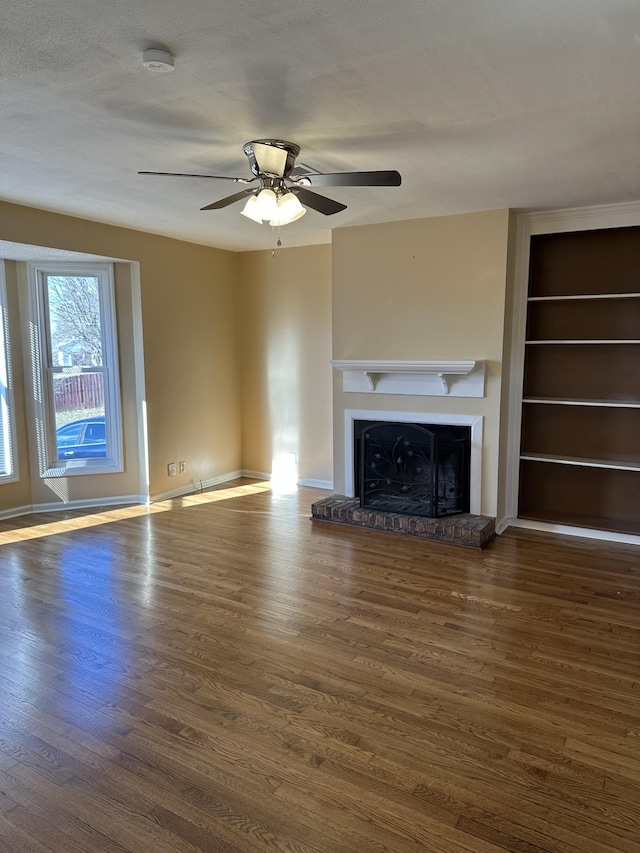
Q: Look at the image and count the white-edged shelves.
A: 4